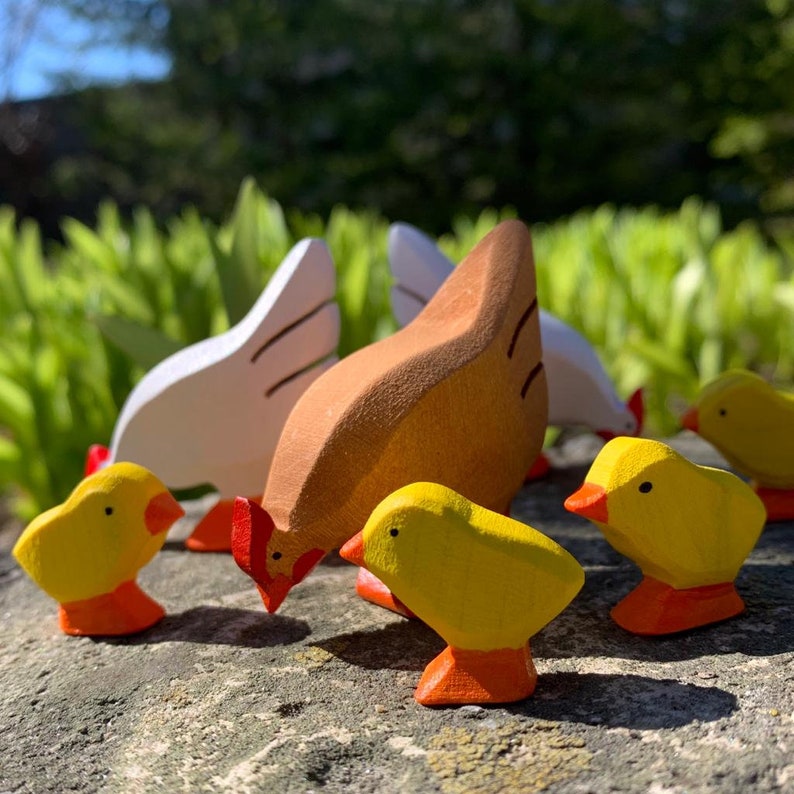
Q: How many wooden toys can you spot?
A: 7